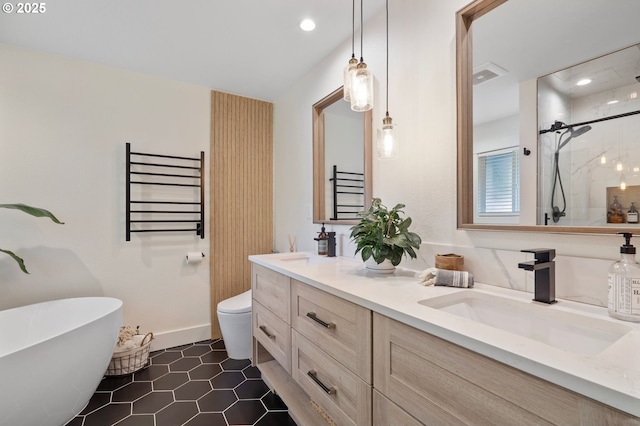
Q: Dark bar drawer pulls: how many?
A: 3